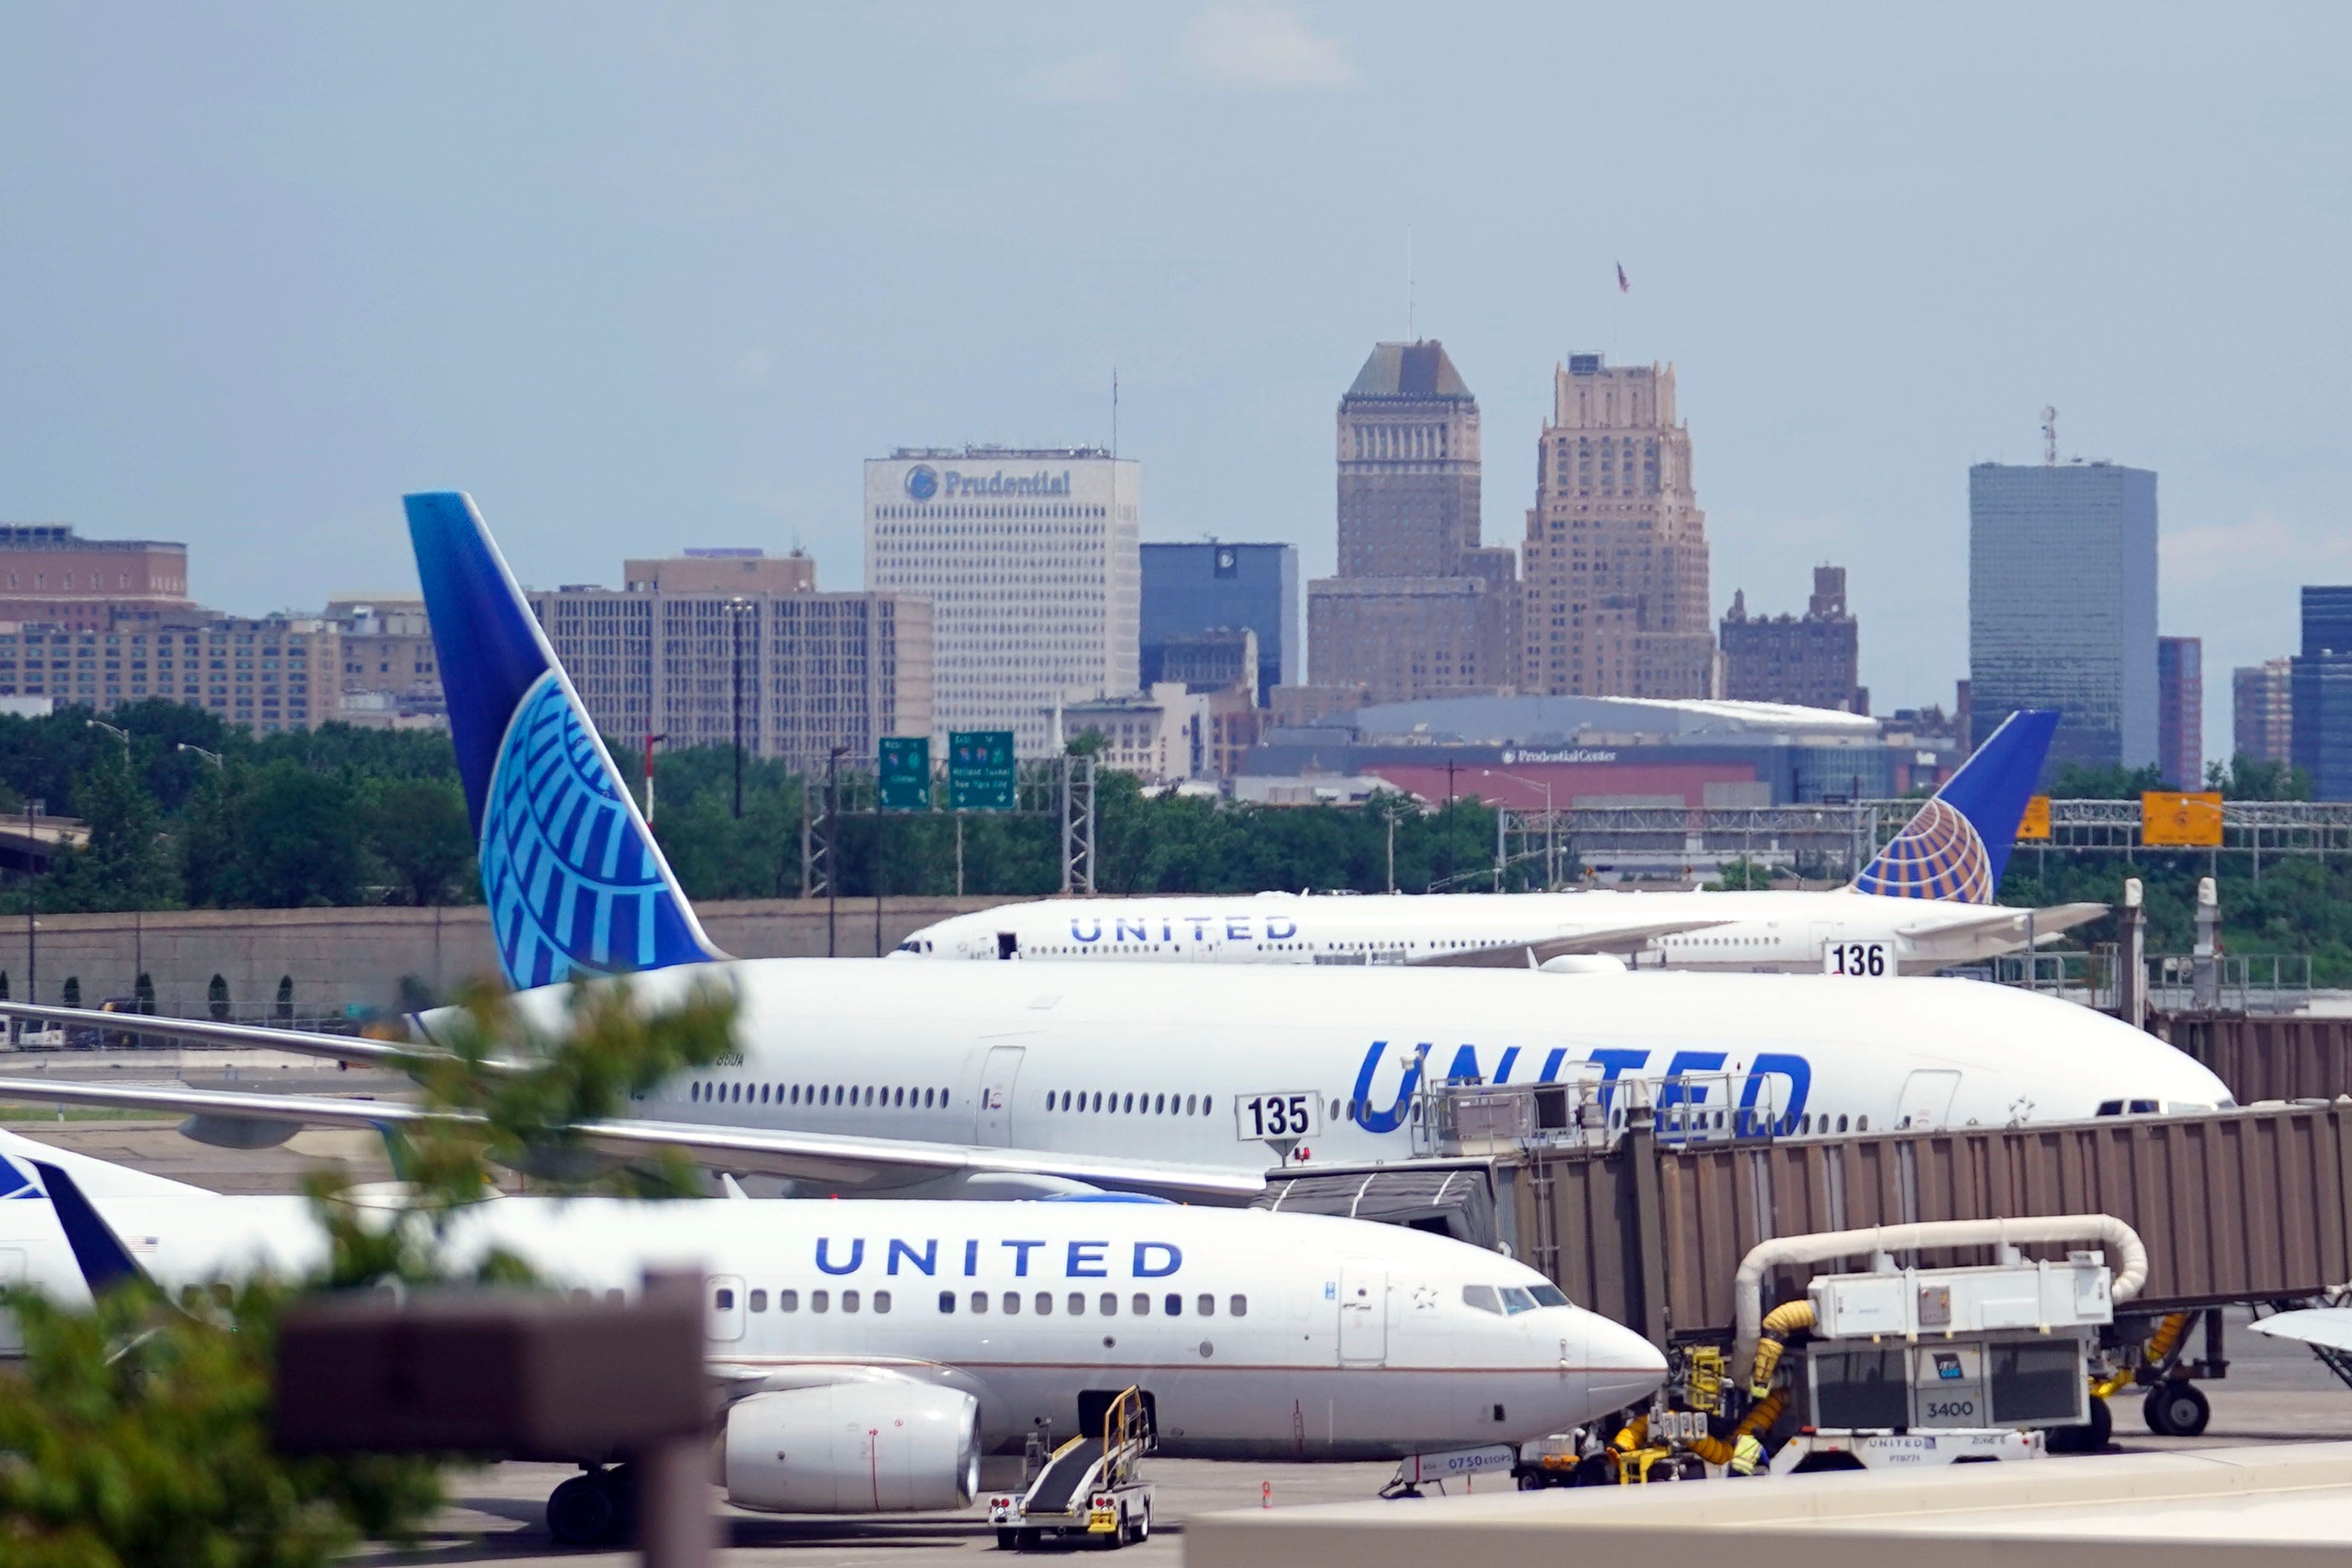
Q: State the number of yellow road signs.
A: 2